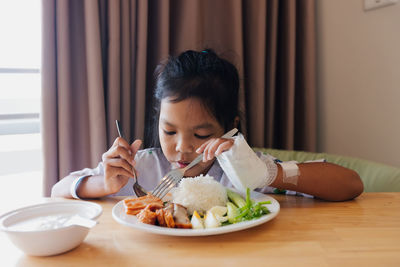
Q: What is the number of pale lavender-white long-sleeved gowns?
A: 1